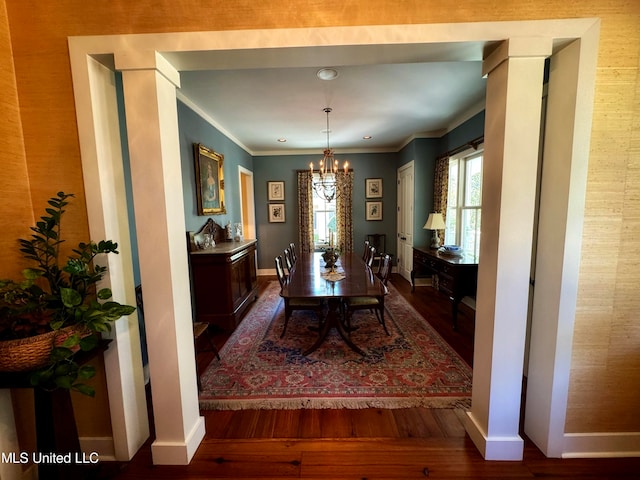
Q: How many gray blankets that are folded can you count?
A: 0